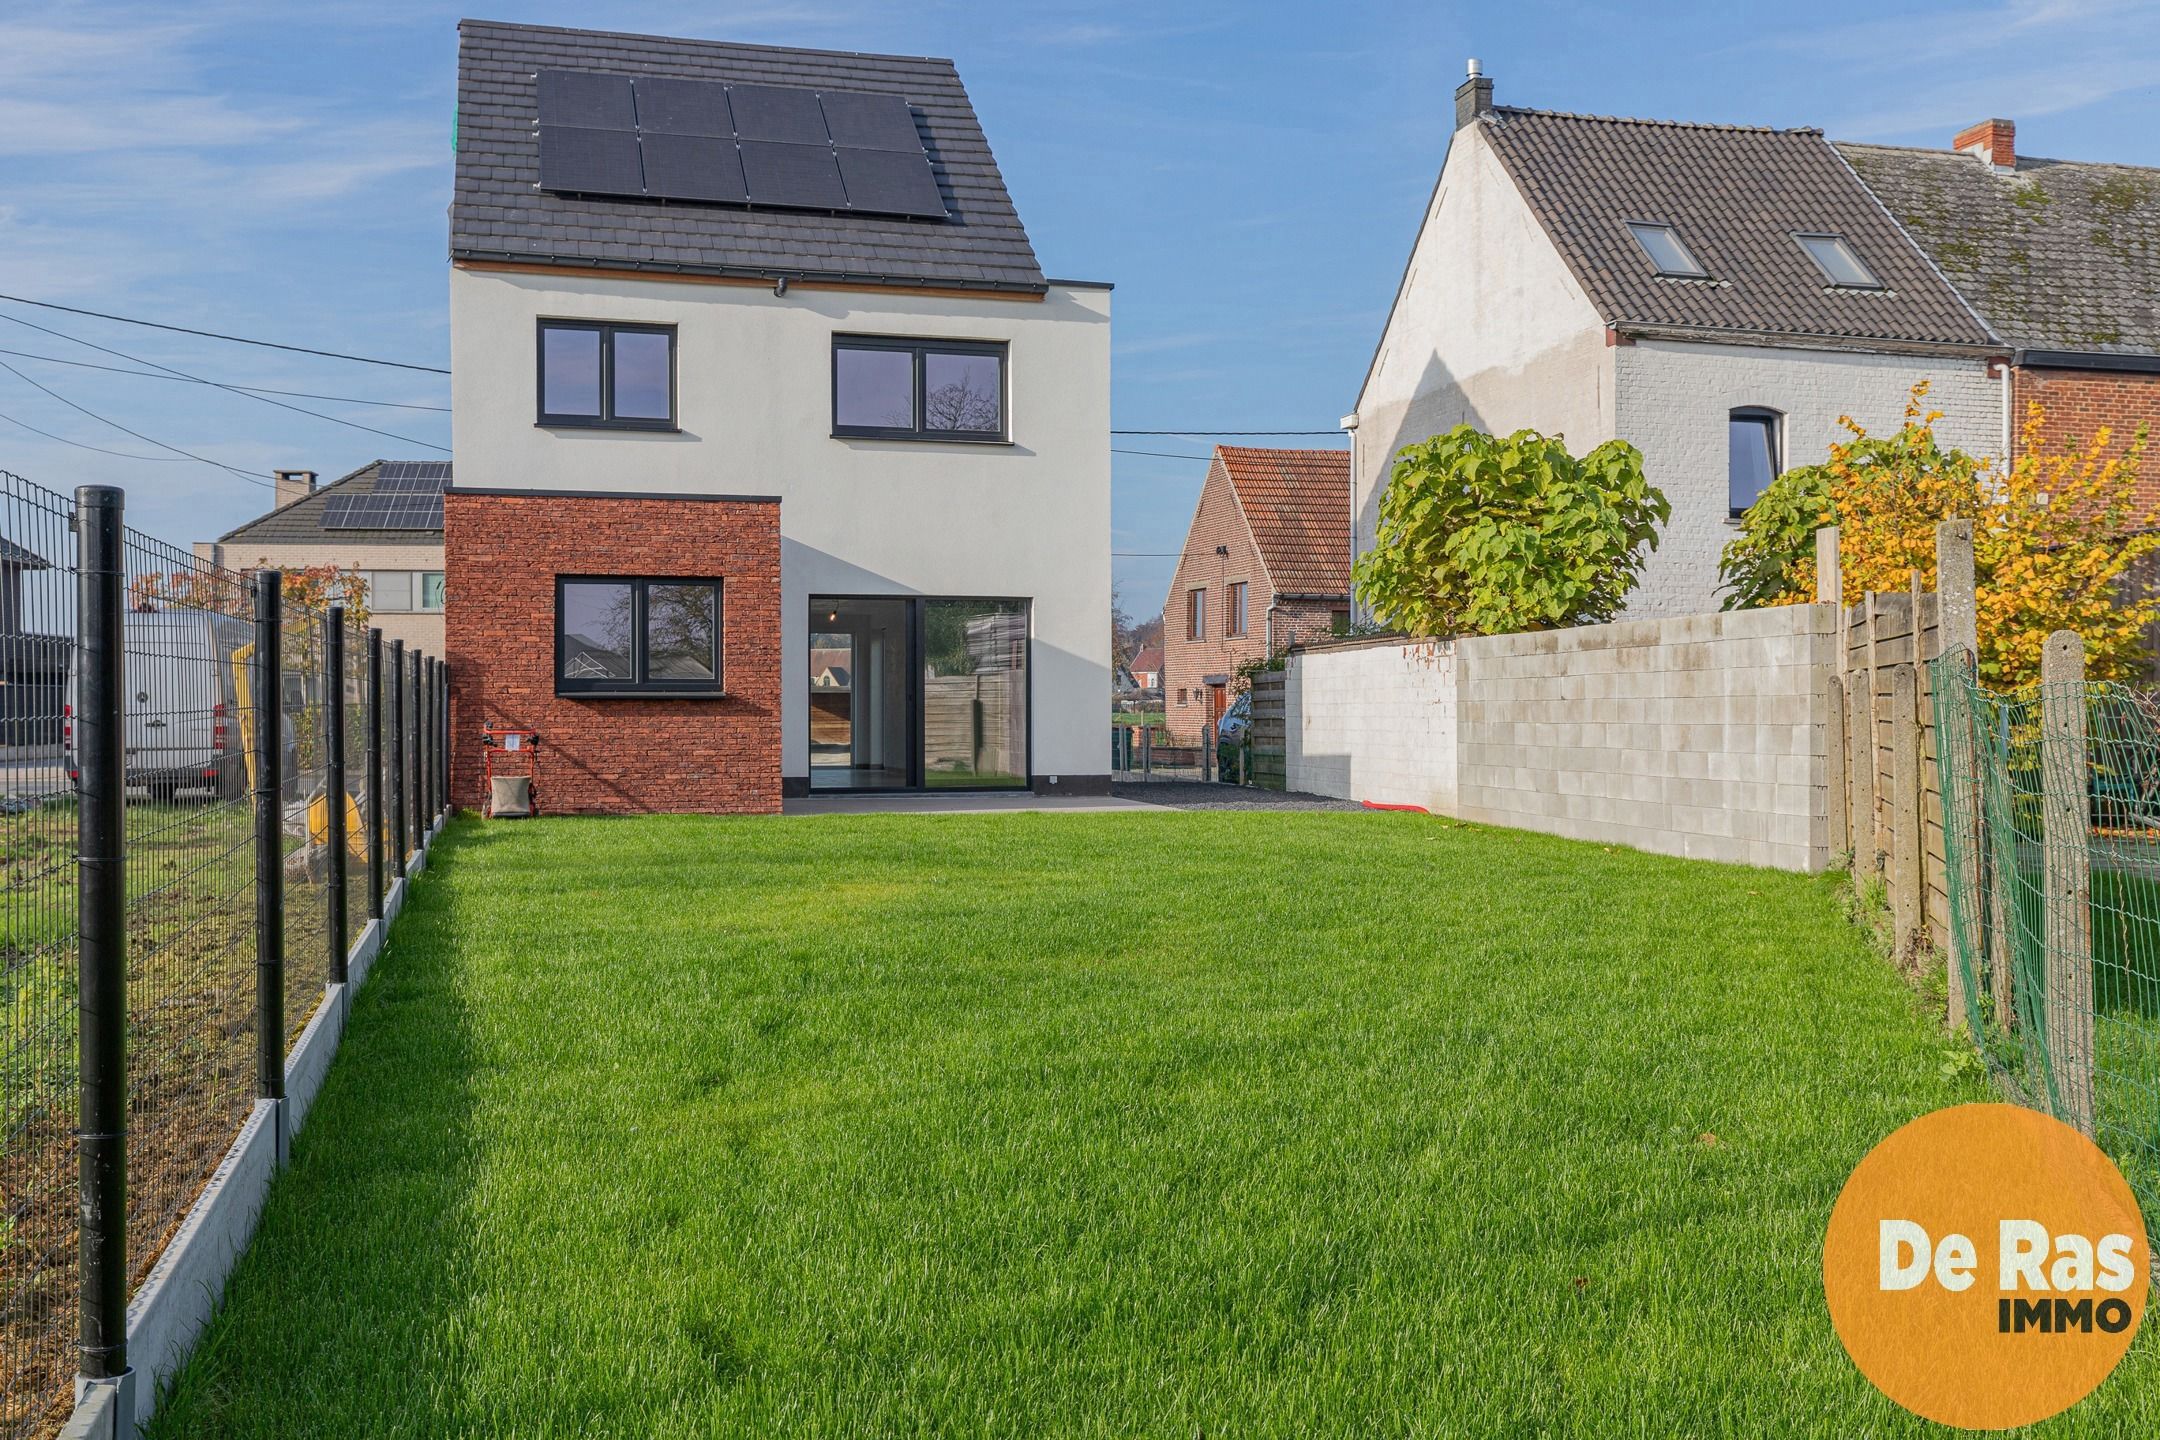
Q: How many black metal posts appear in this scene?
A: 9